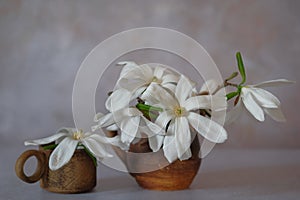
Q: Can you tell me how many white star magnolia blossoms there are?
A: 5